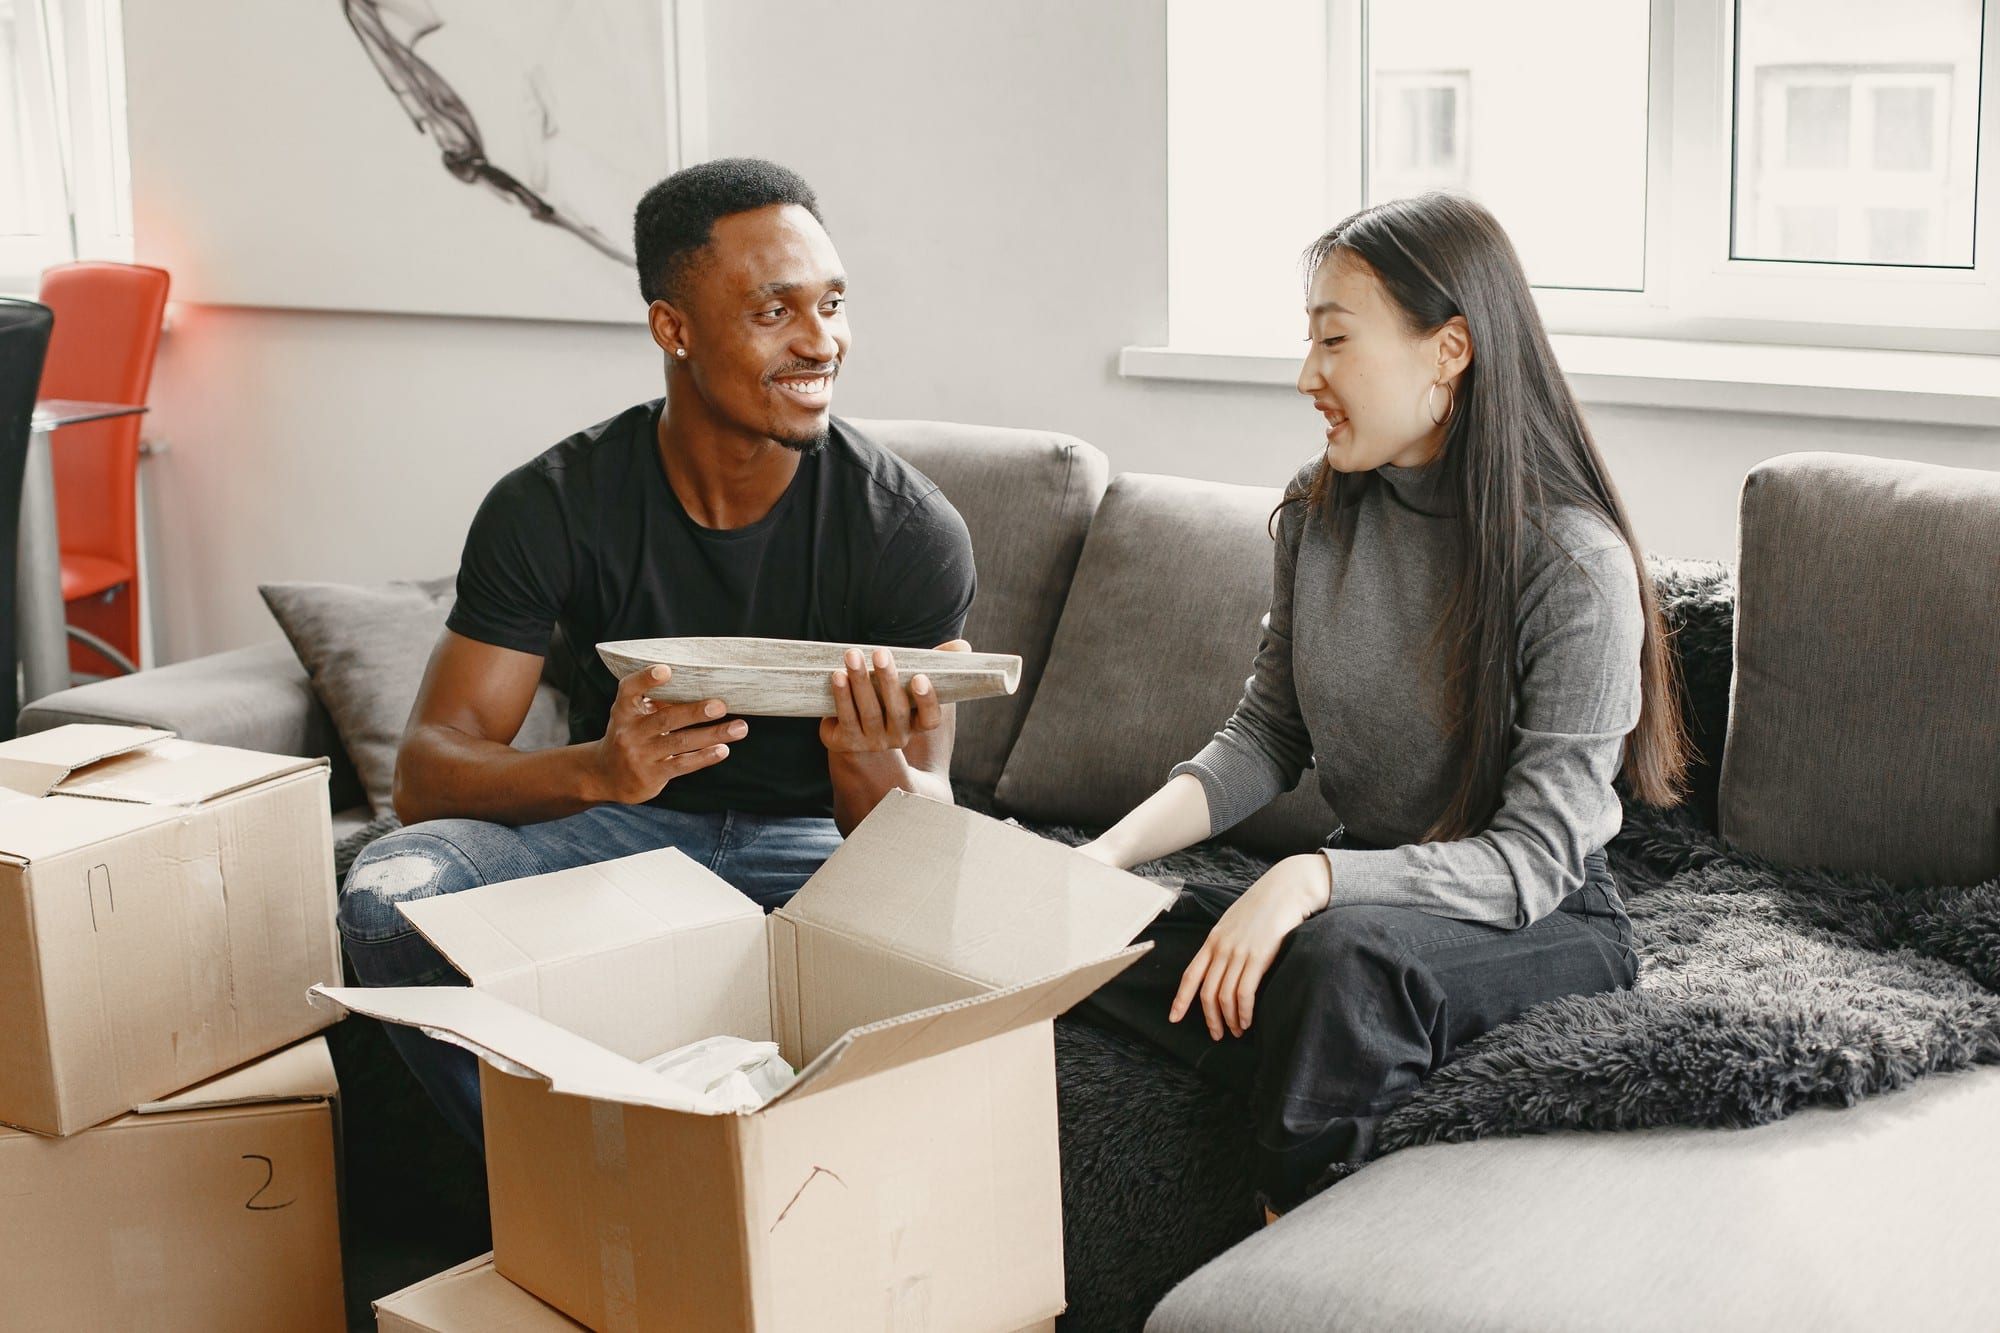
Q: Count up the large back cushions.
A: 3